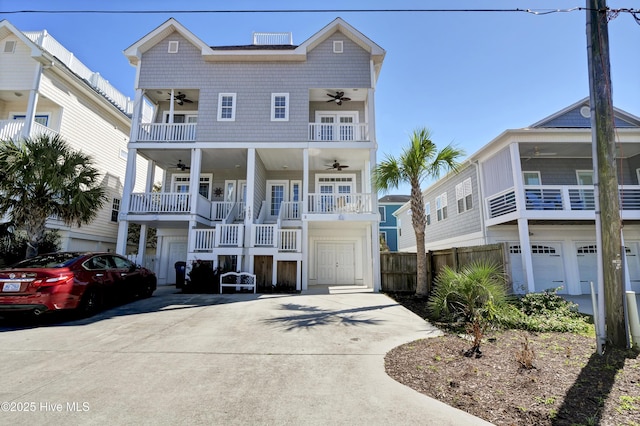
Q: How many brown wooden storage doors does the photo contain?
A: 2